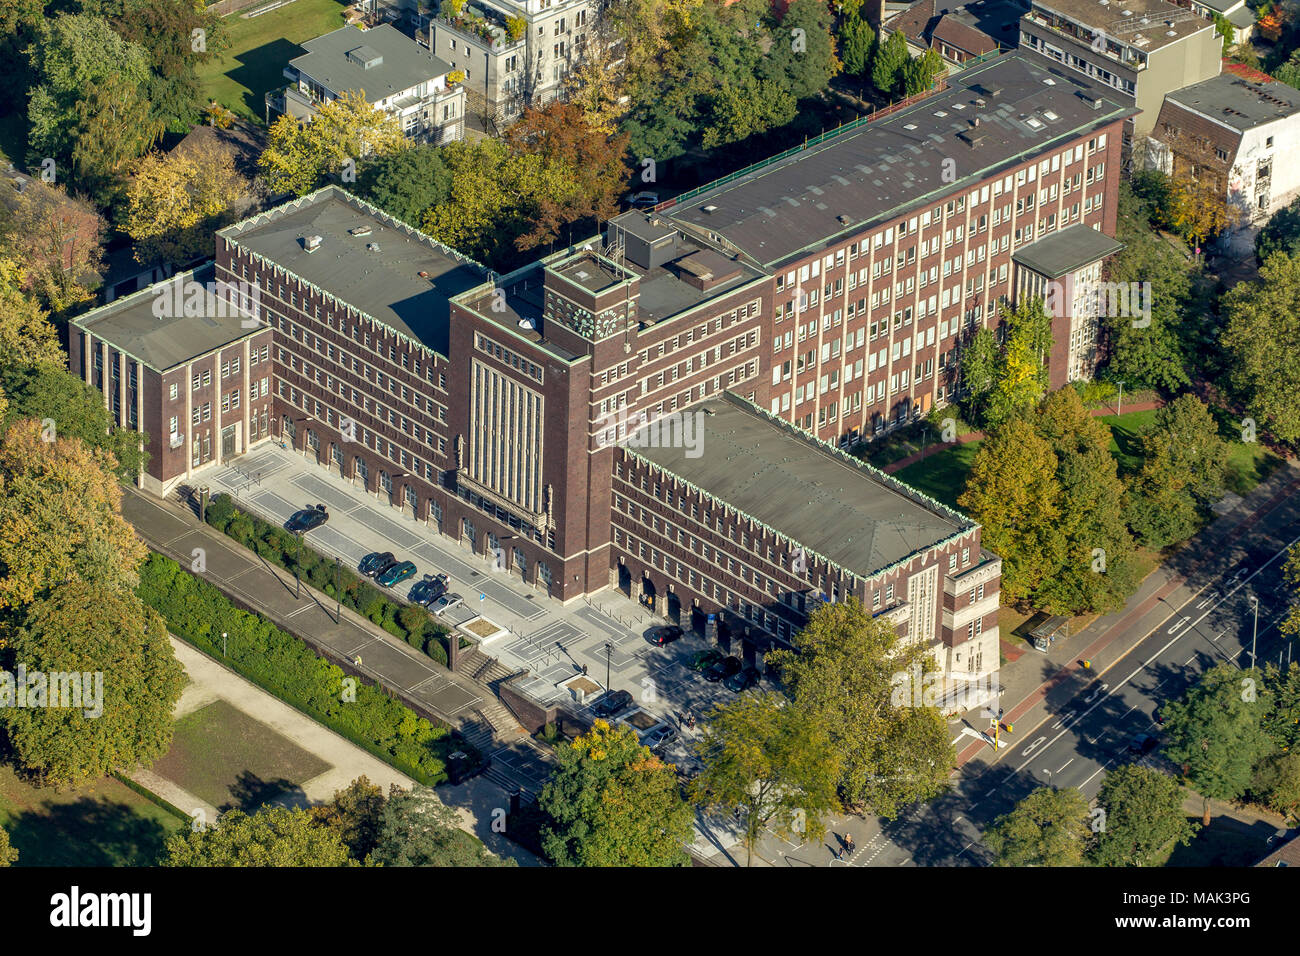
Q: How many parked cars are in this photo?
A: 11